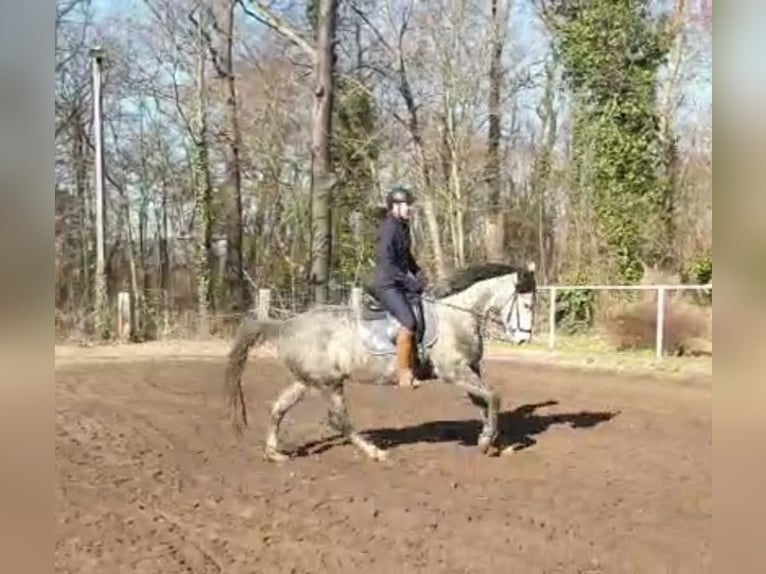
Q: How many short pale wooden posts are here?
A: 3